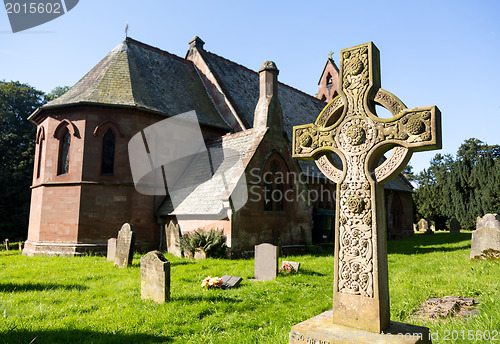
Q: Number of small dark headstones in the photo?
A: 1